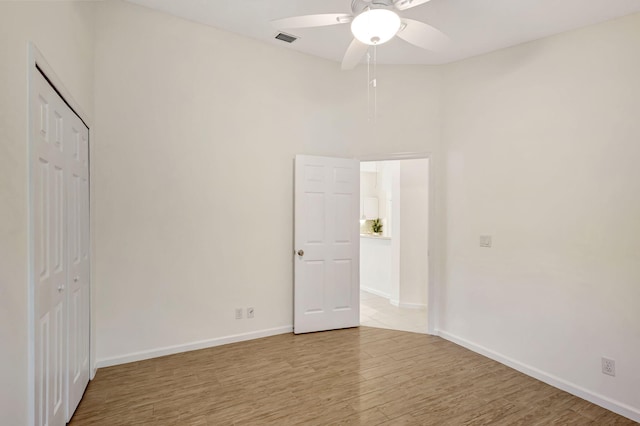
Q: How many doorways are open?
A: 1